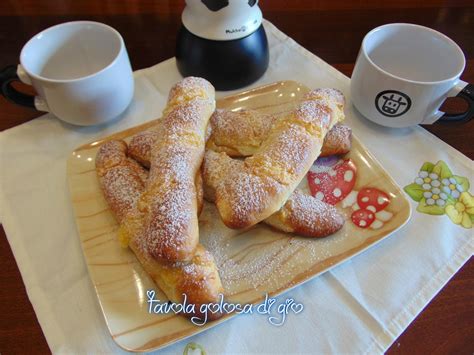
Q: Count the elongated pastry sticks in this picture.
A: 5